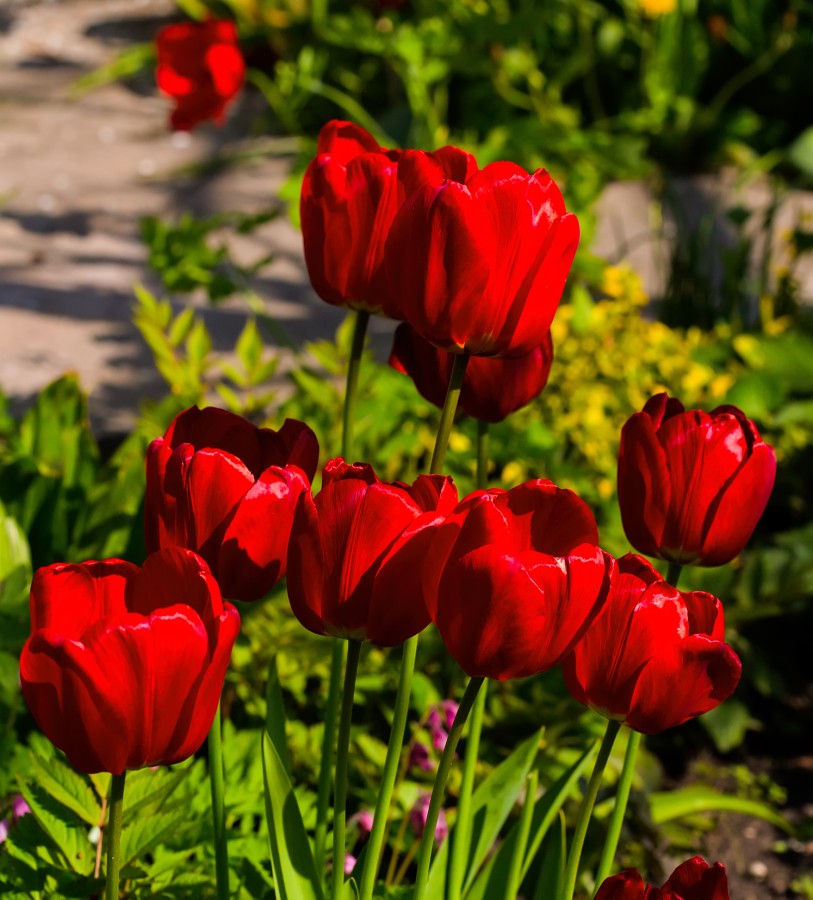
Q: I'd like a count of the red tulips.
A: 11